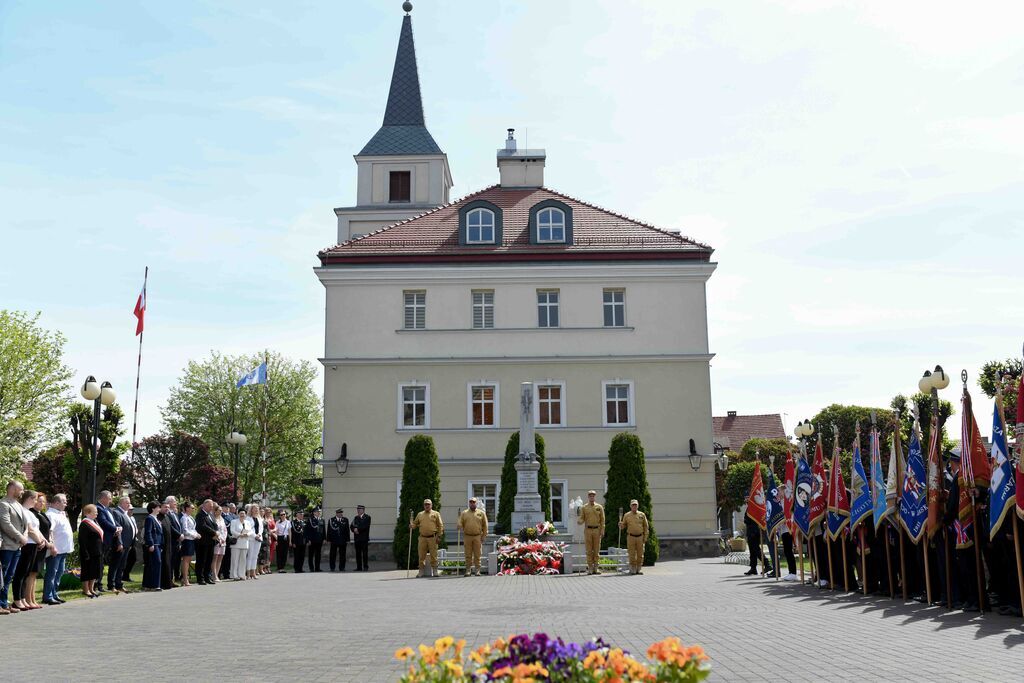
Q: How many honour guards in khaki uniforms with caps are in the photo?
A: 4